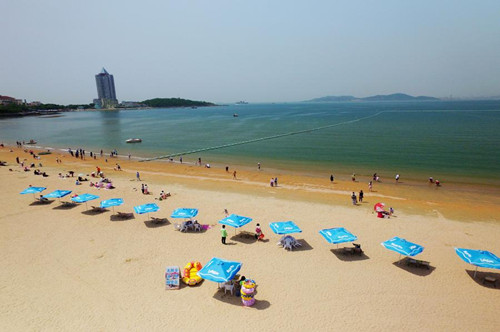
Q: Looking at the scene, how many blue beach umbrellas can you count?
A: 12